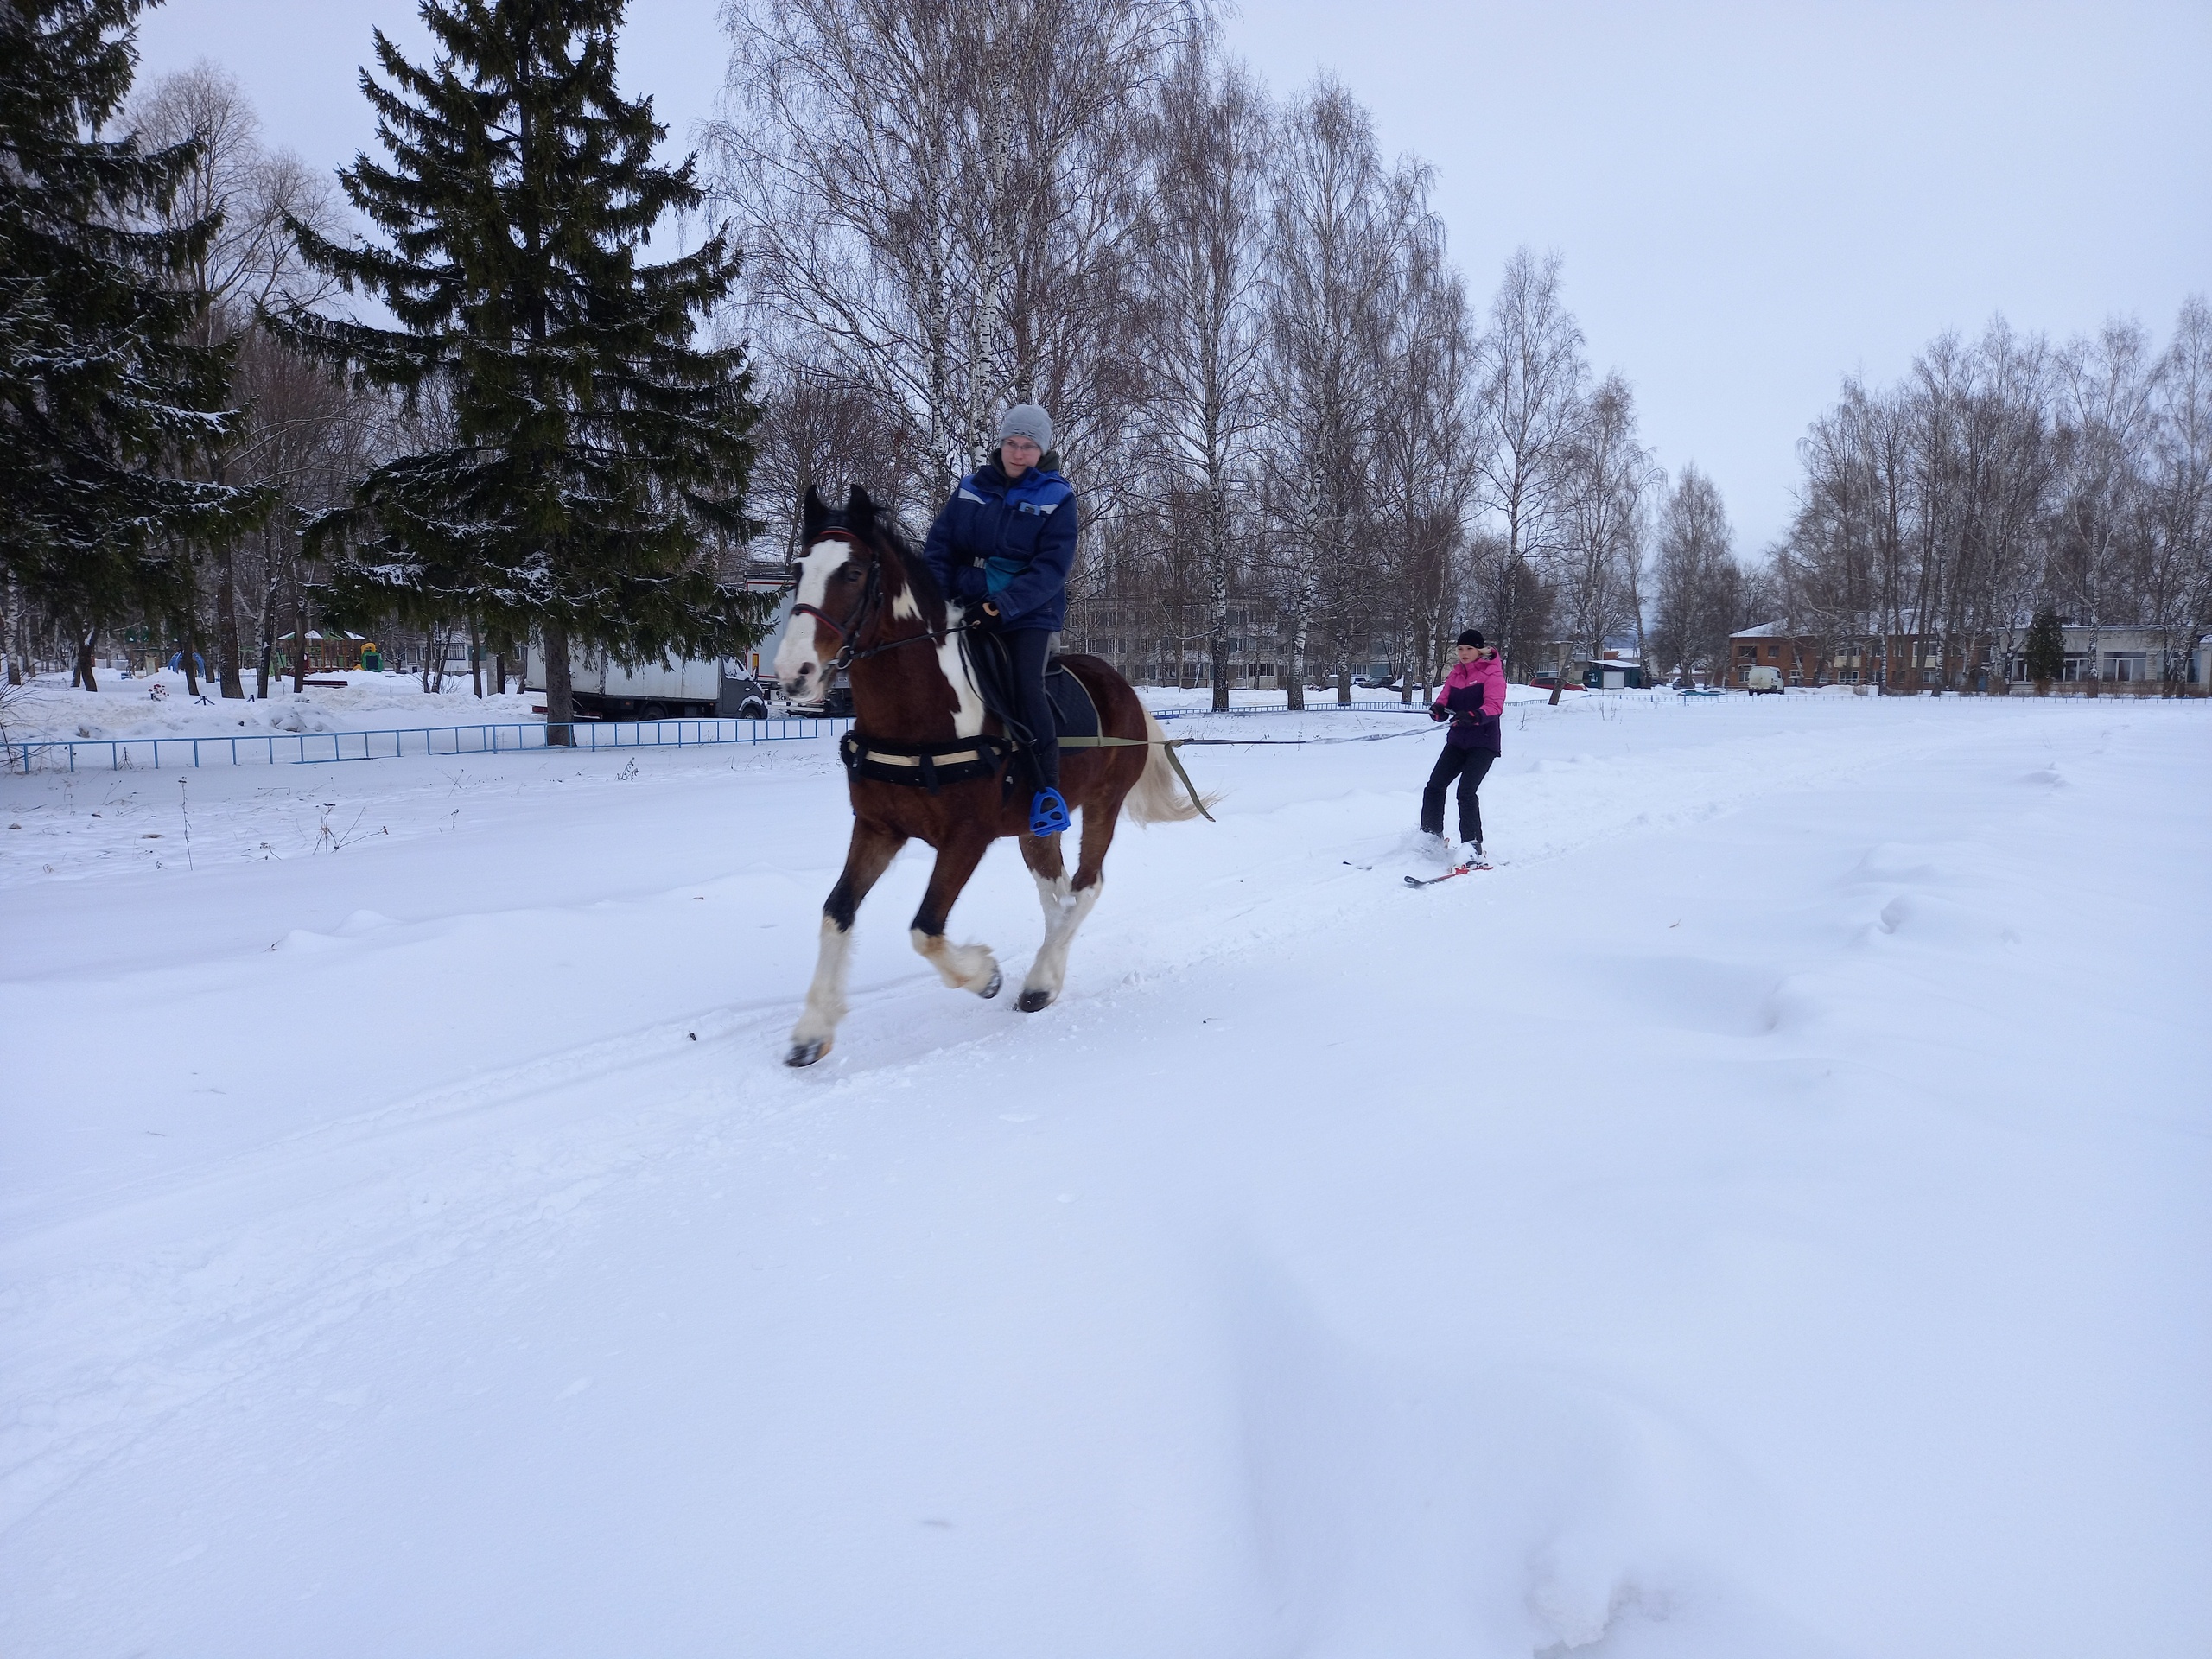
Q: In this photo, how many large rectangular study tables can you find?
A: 0